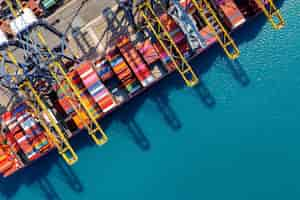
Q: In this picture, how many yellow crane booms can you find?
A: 5